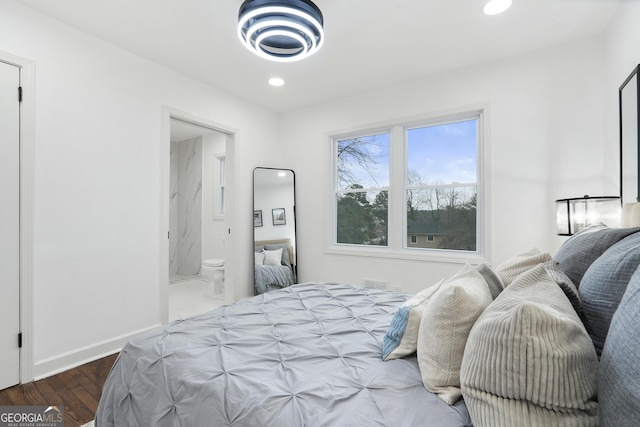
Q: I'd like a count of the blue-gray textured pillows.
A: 3